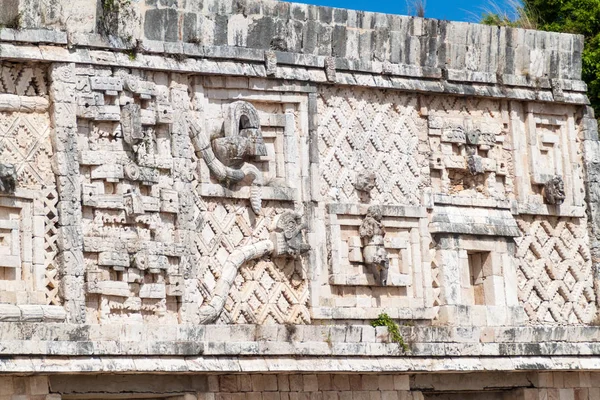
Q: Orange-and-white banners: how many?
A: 0